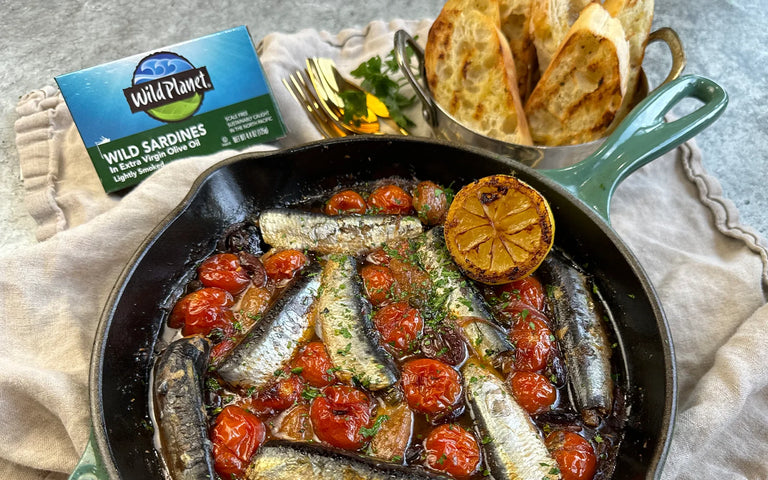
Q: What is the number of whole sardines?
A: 8